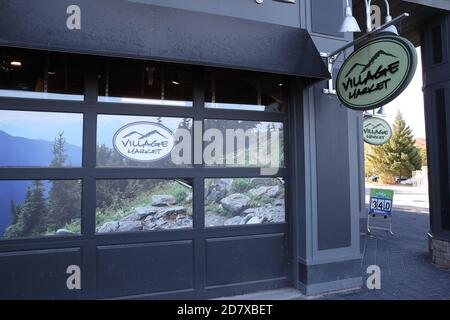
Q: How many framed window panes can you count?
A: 9